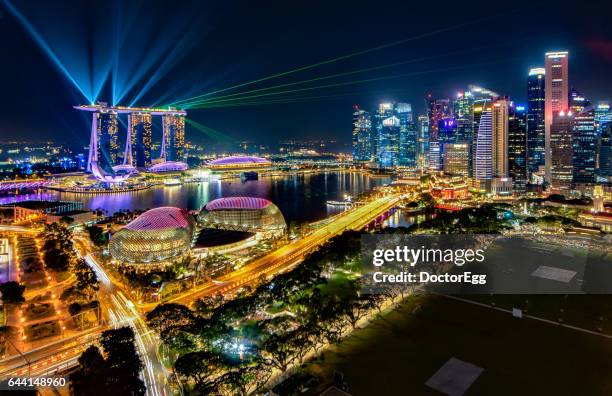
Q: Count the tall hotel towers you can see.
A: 3